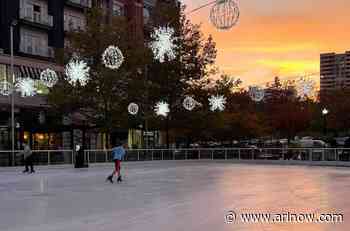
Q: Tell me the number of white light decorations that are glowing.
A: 13